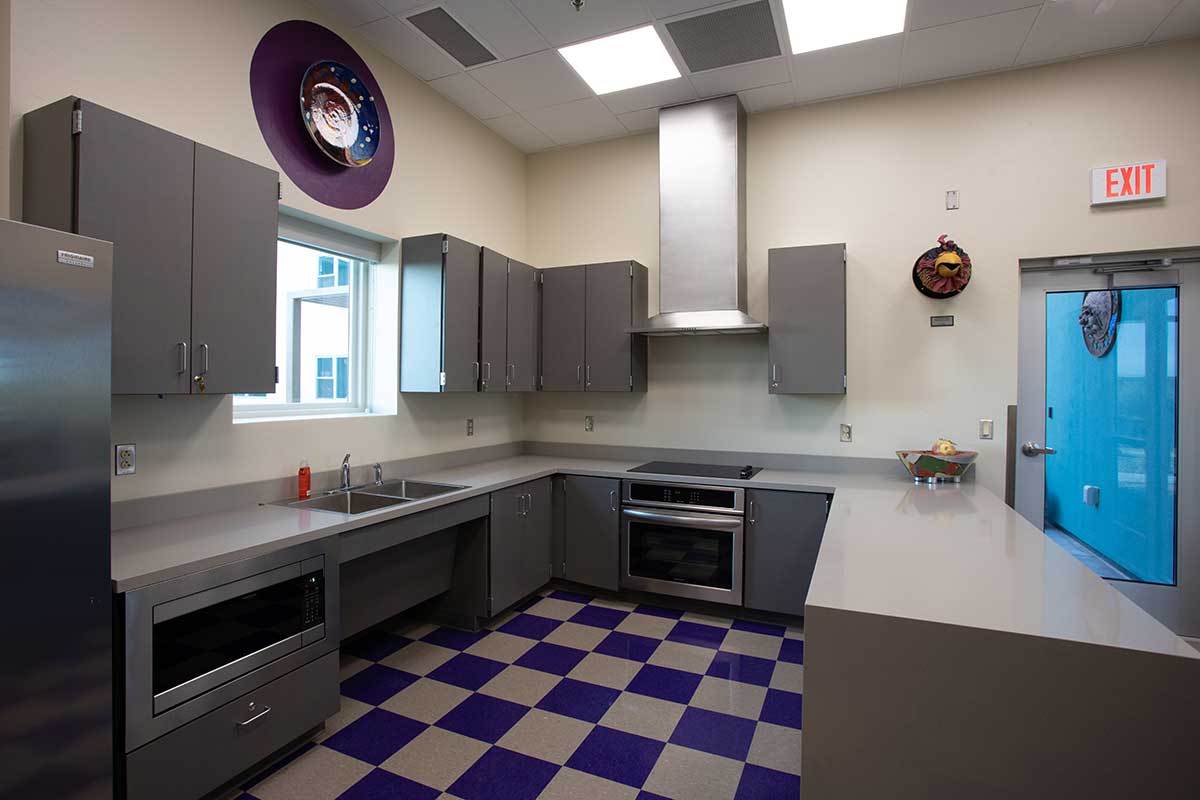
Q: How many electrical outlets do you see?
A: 4